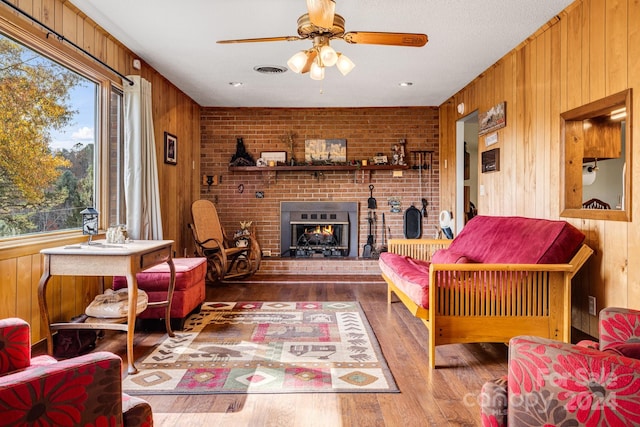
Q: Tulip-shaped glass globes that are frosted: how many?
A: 4